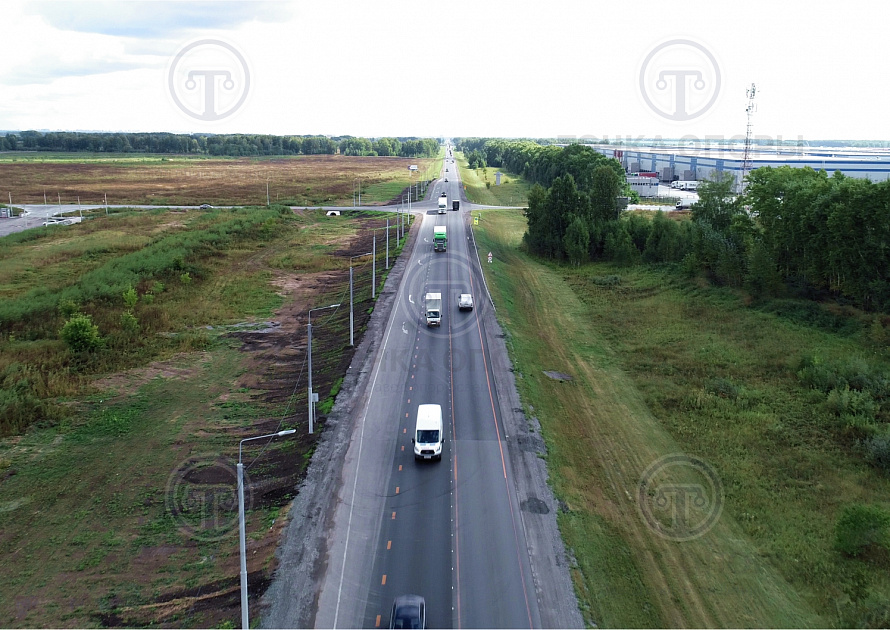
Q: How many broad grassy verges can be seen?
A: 2